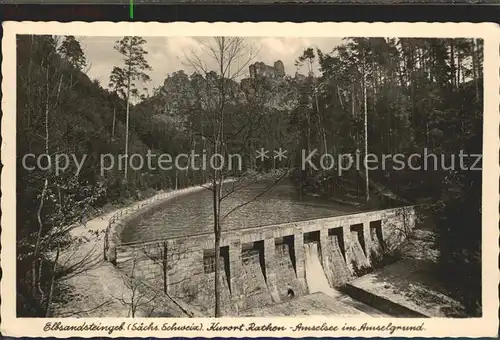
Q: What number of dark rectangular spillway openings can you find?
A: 7